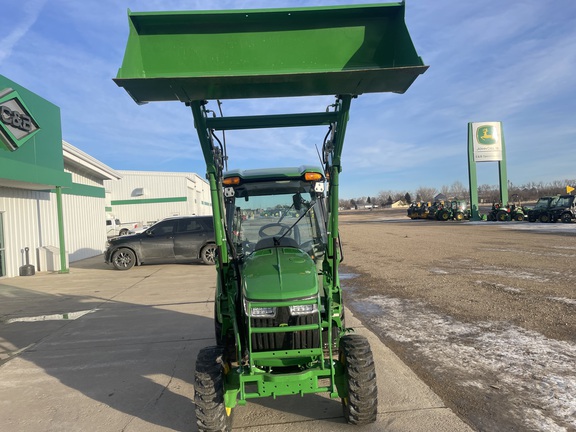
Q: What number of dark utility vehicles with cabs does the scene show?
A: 2